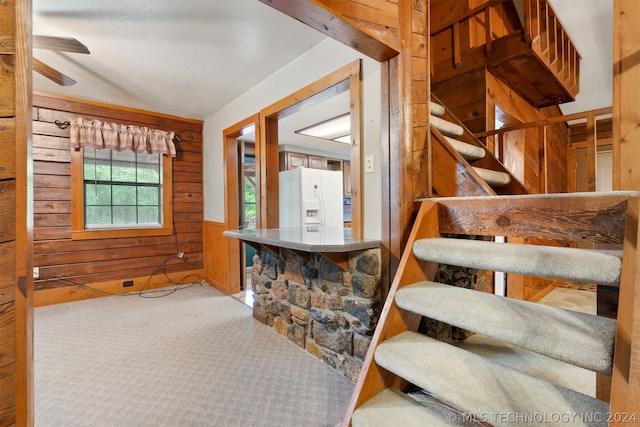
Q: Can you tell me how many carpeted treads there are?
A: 8